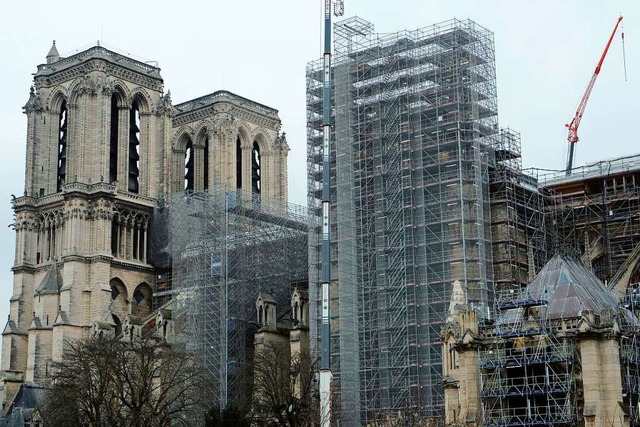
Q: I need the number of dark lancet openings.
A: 7